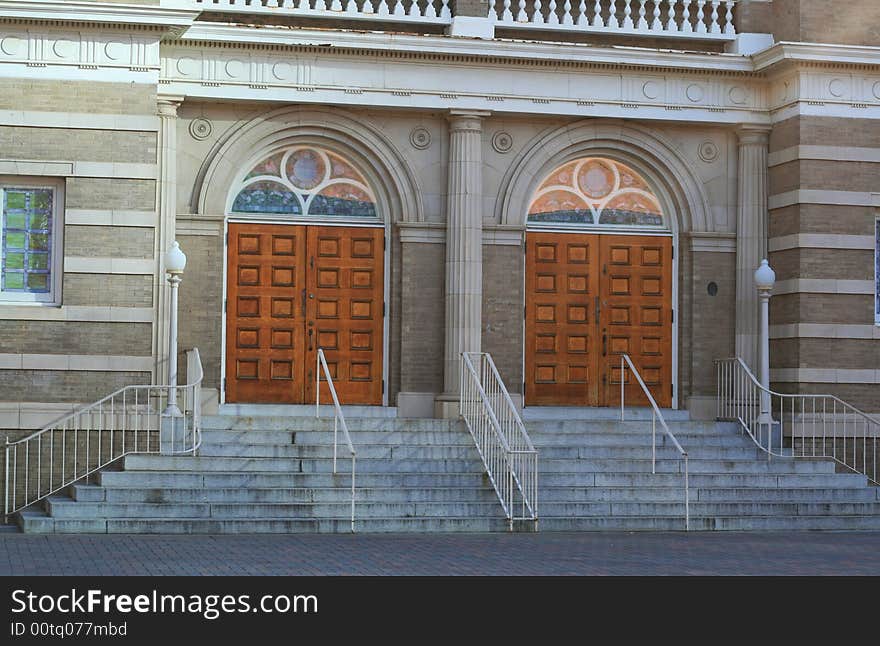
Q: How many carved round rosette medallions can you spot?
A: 4